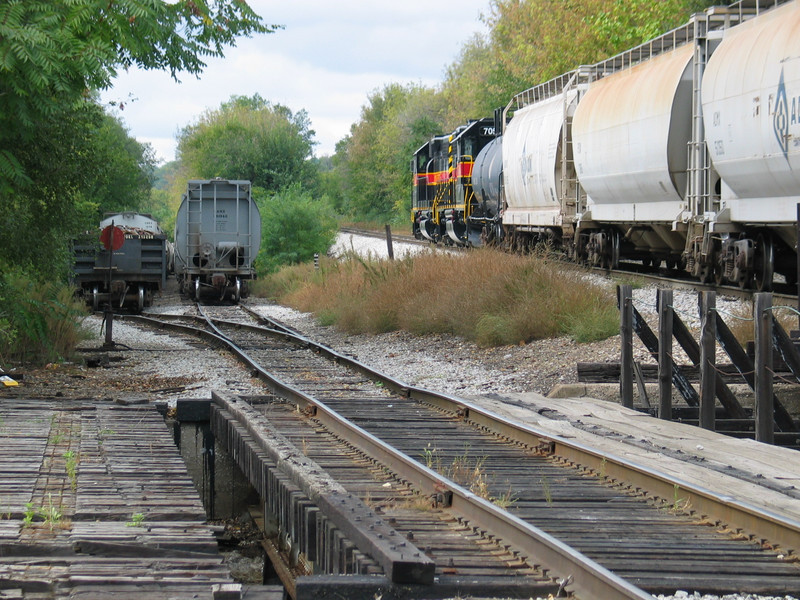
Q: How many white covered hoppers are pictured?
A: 3